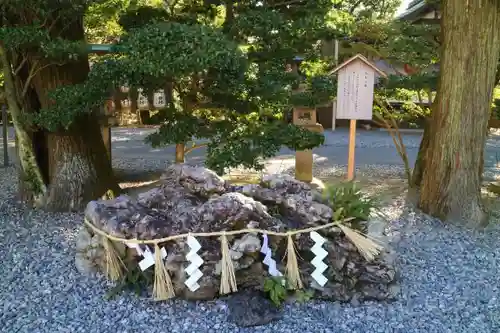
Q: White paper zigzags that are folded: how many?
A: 4